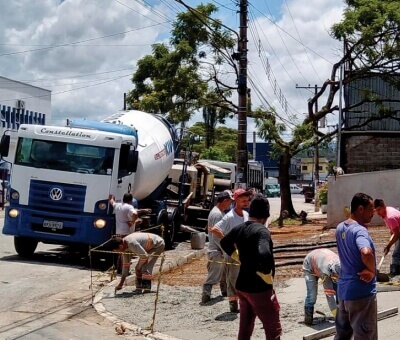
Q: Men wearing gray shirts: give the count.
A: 4